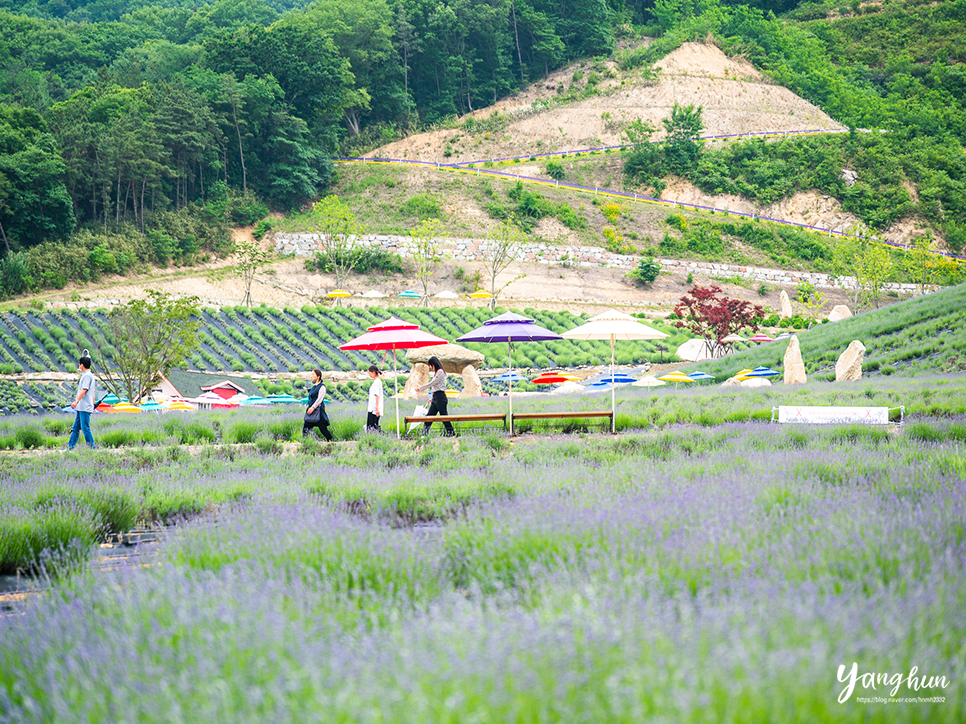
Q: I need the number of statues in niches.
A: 0